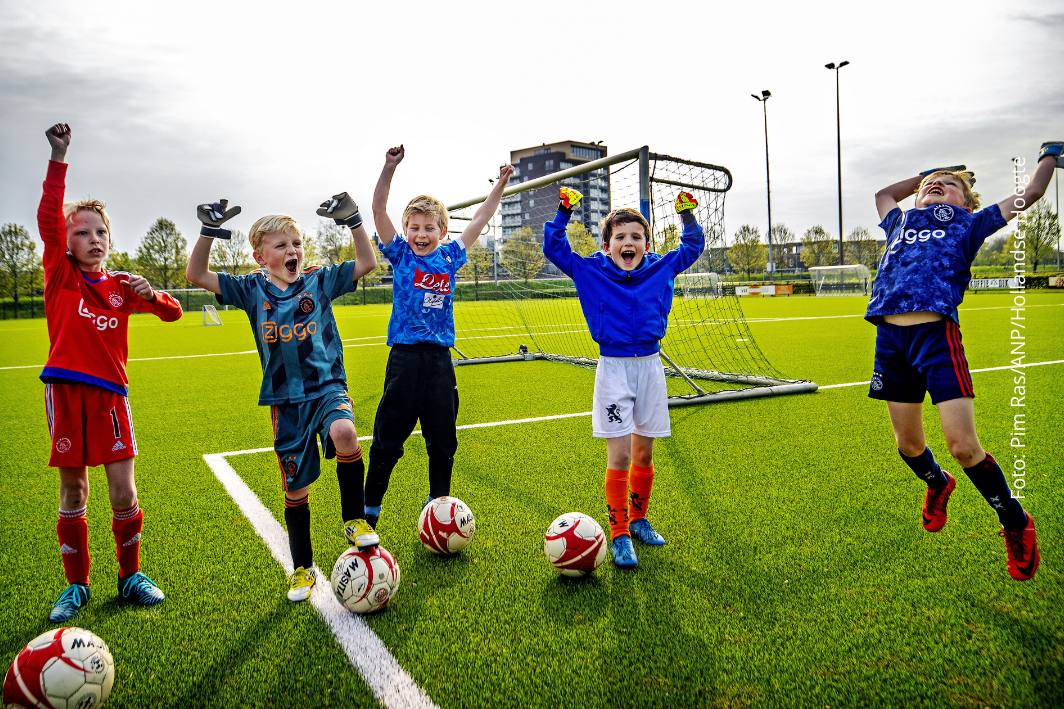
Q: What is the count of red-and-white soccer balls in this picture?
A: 4